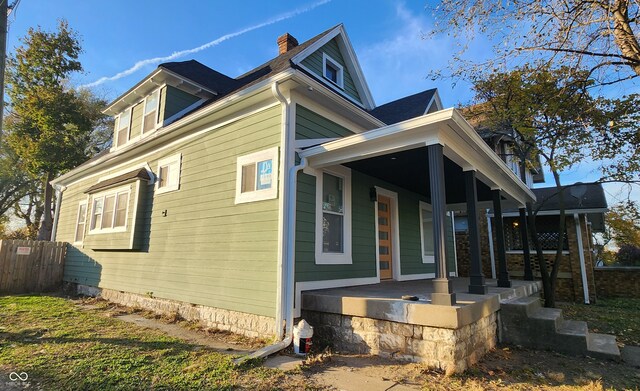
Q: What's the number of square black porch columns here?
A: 4